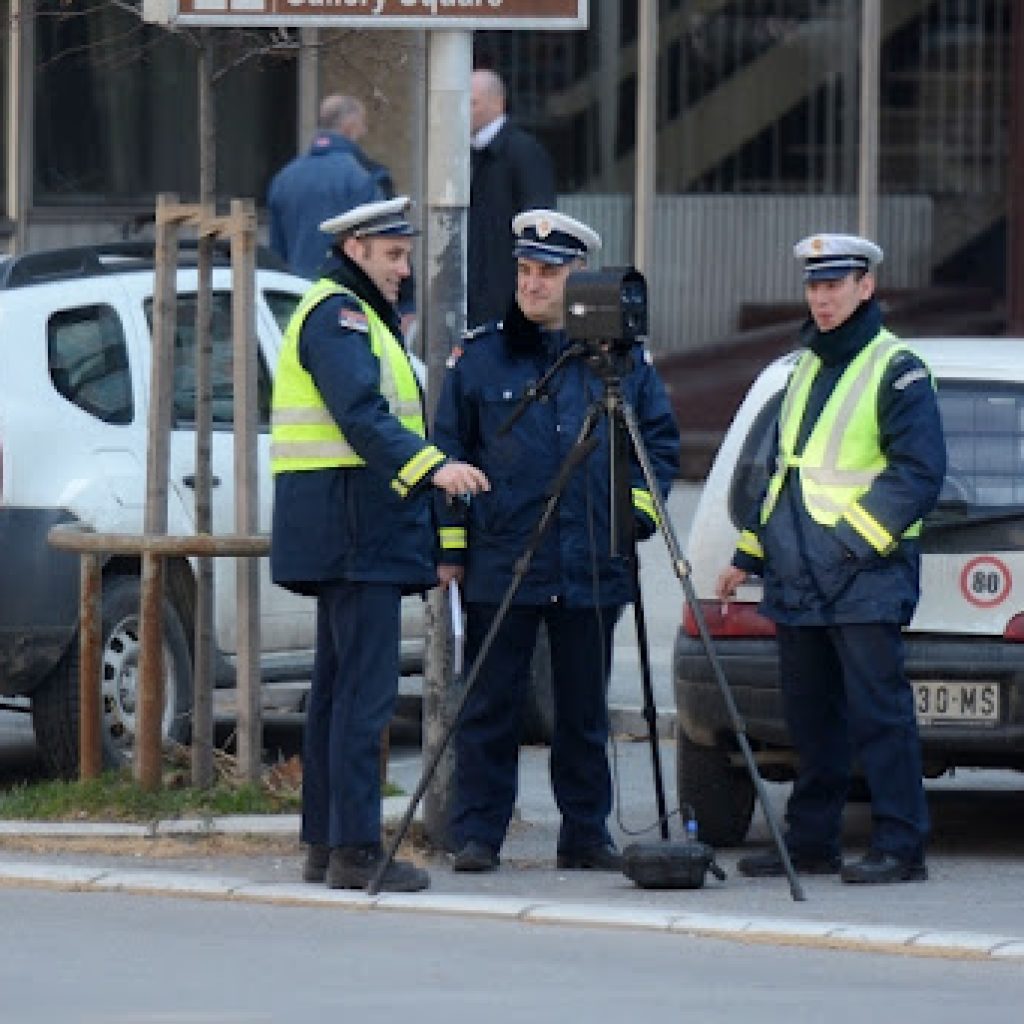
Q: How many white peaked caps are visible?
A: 3